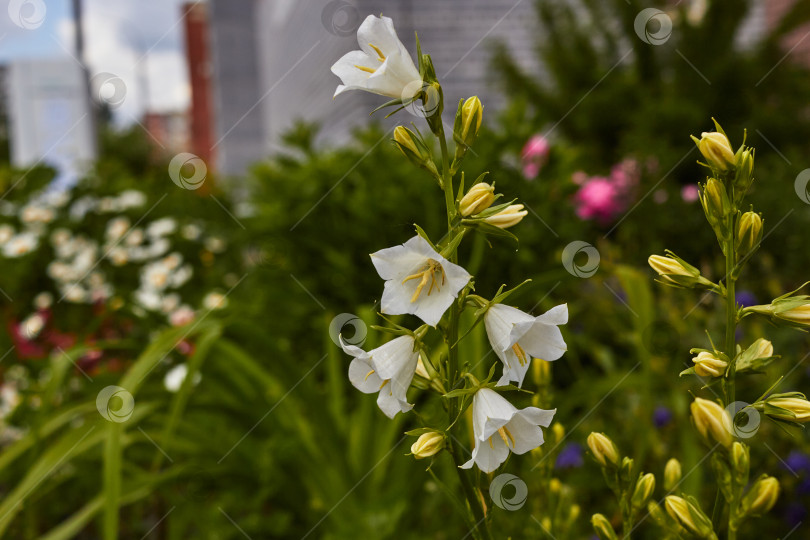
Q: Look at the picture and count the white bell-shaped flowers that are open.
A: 5